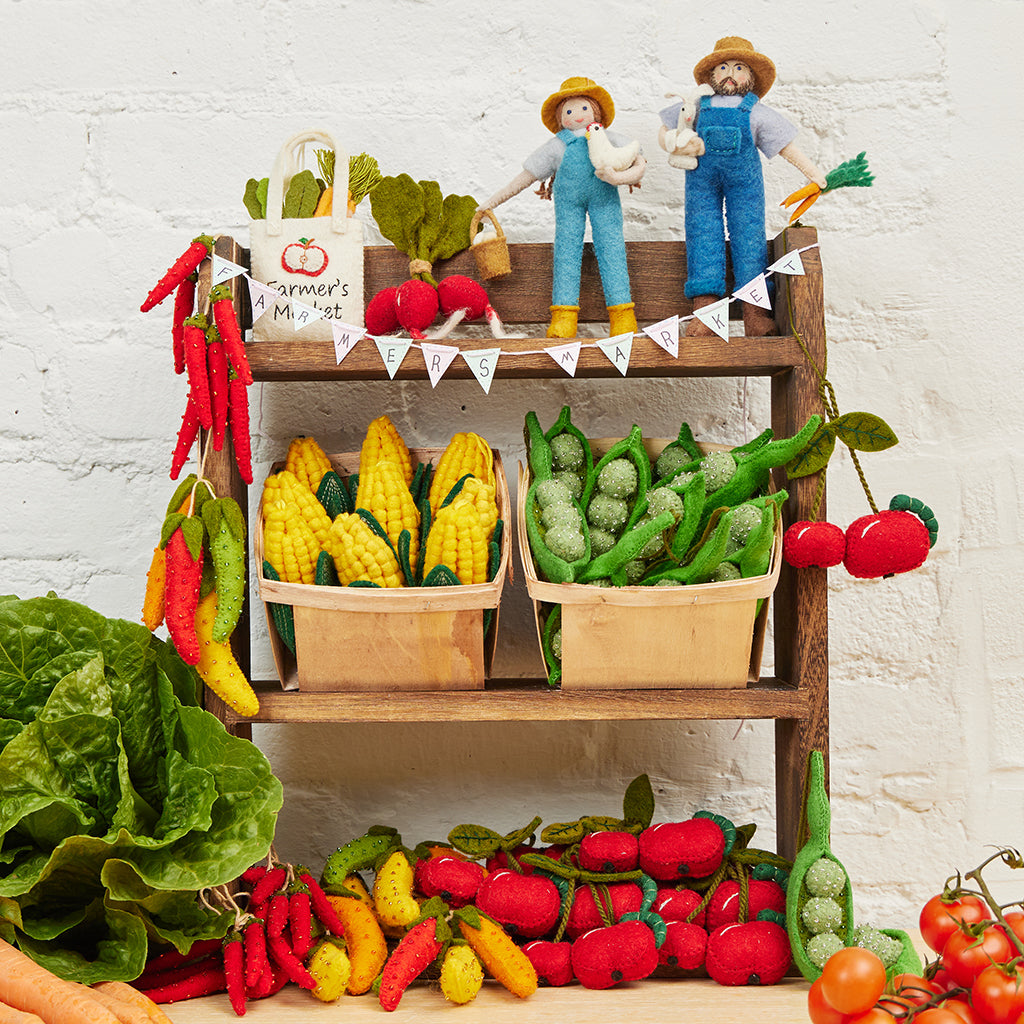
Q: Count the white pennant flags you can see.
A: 13